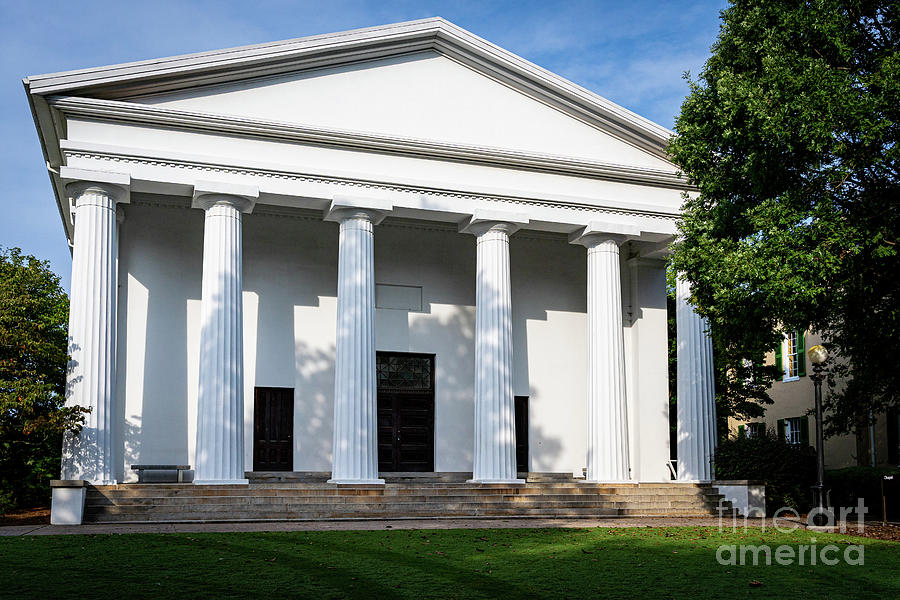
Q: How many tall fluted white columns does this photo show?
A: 6